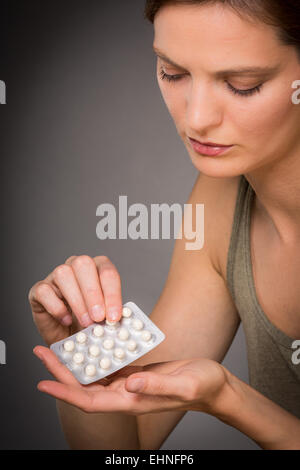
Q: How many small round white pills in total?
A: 15